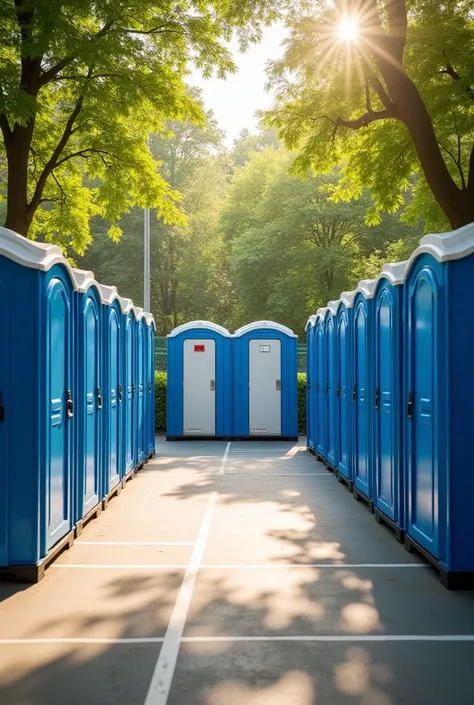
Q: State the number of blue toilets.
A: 15